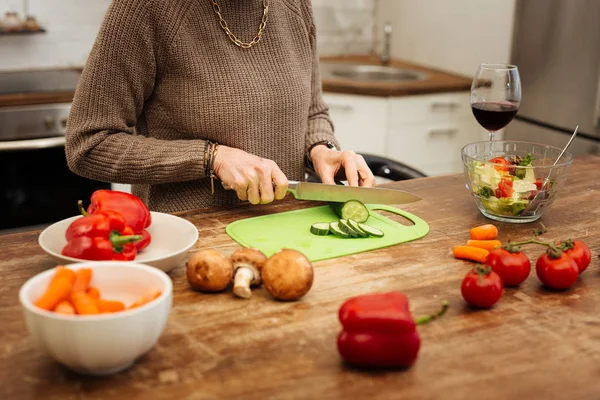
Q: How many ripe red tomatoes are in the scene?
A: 4